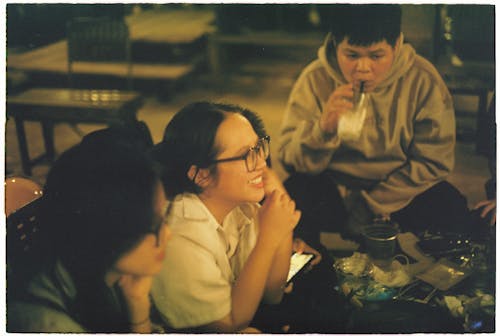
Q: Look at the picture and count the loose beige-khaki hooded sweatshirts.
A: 1